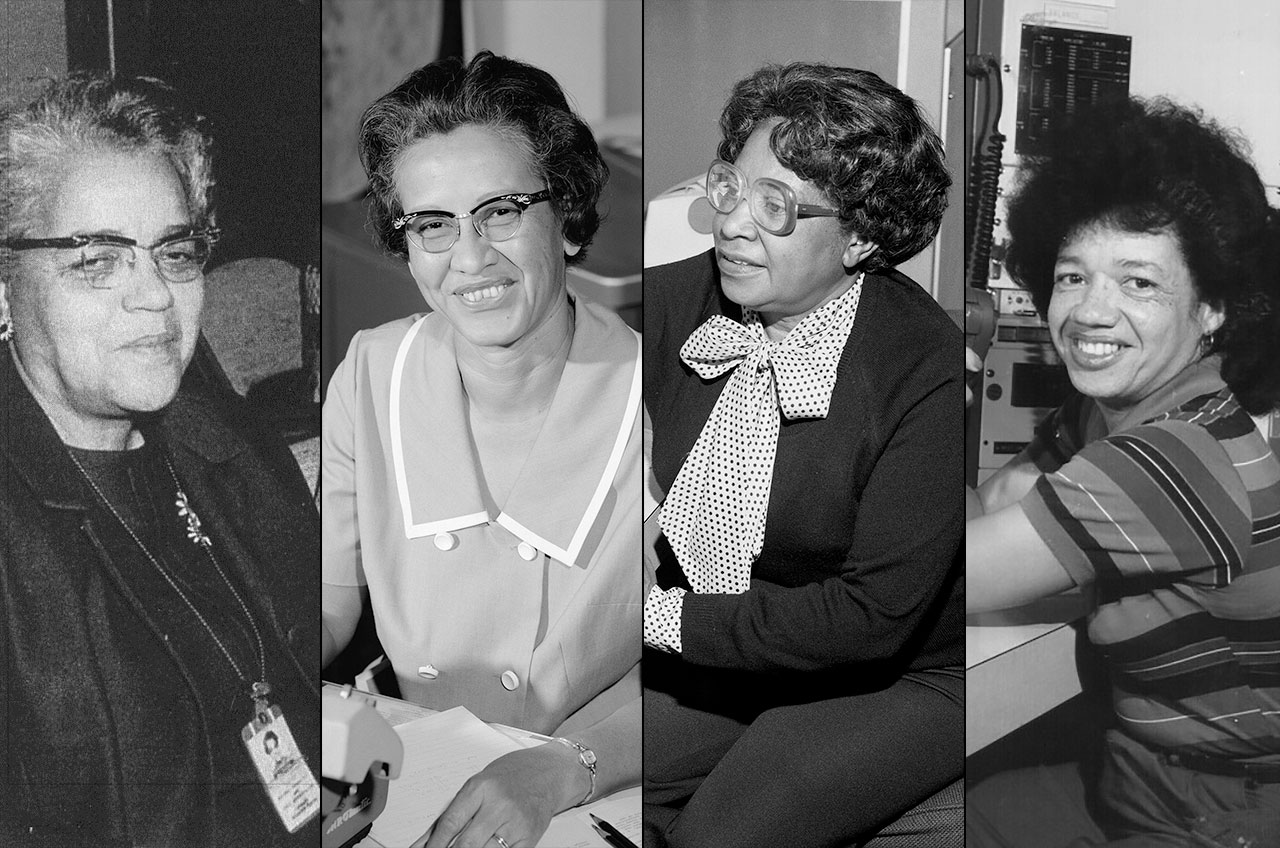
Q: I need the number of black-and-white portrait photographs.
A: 4